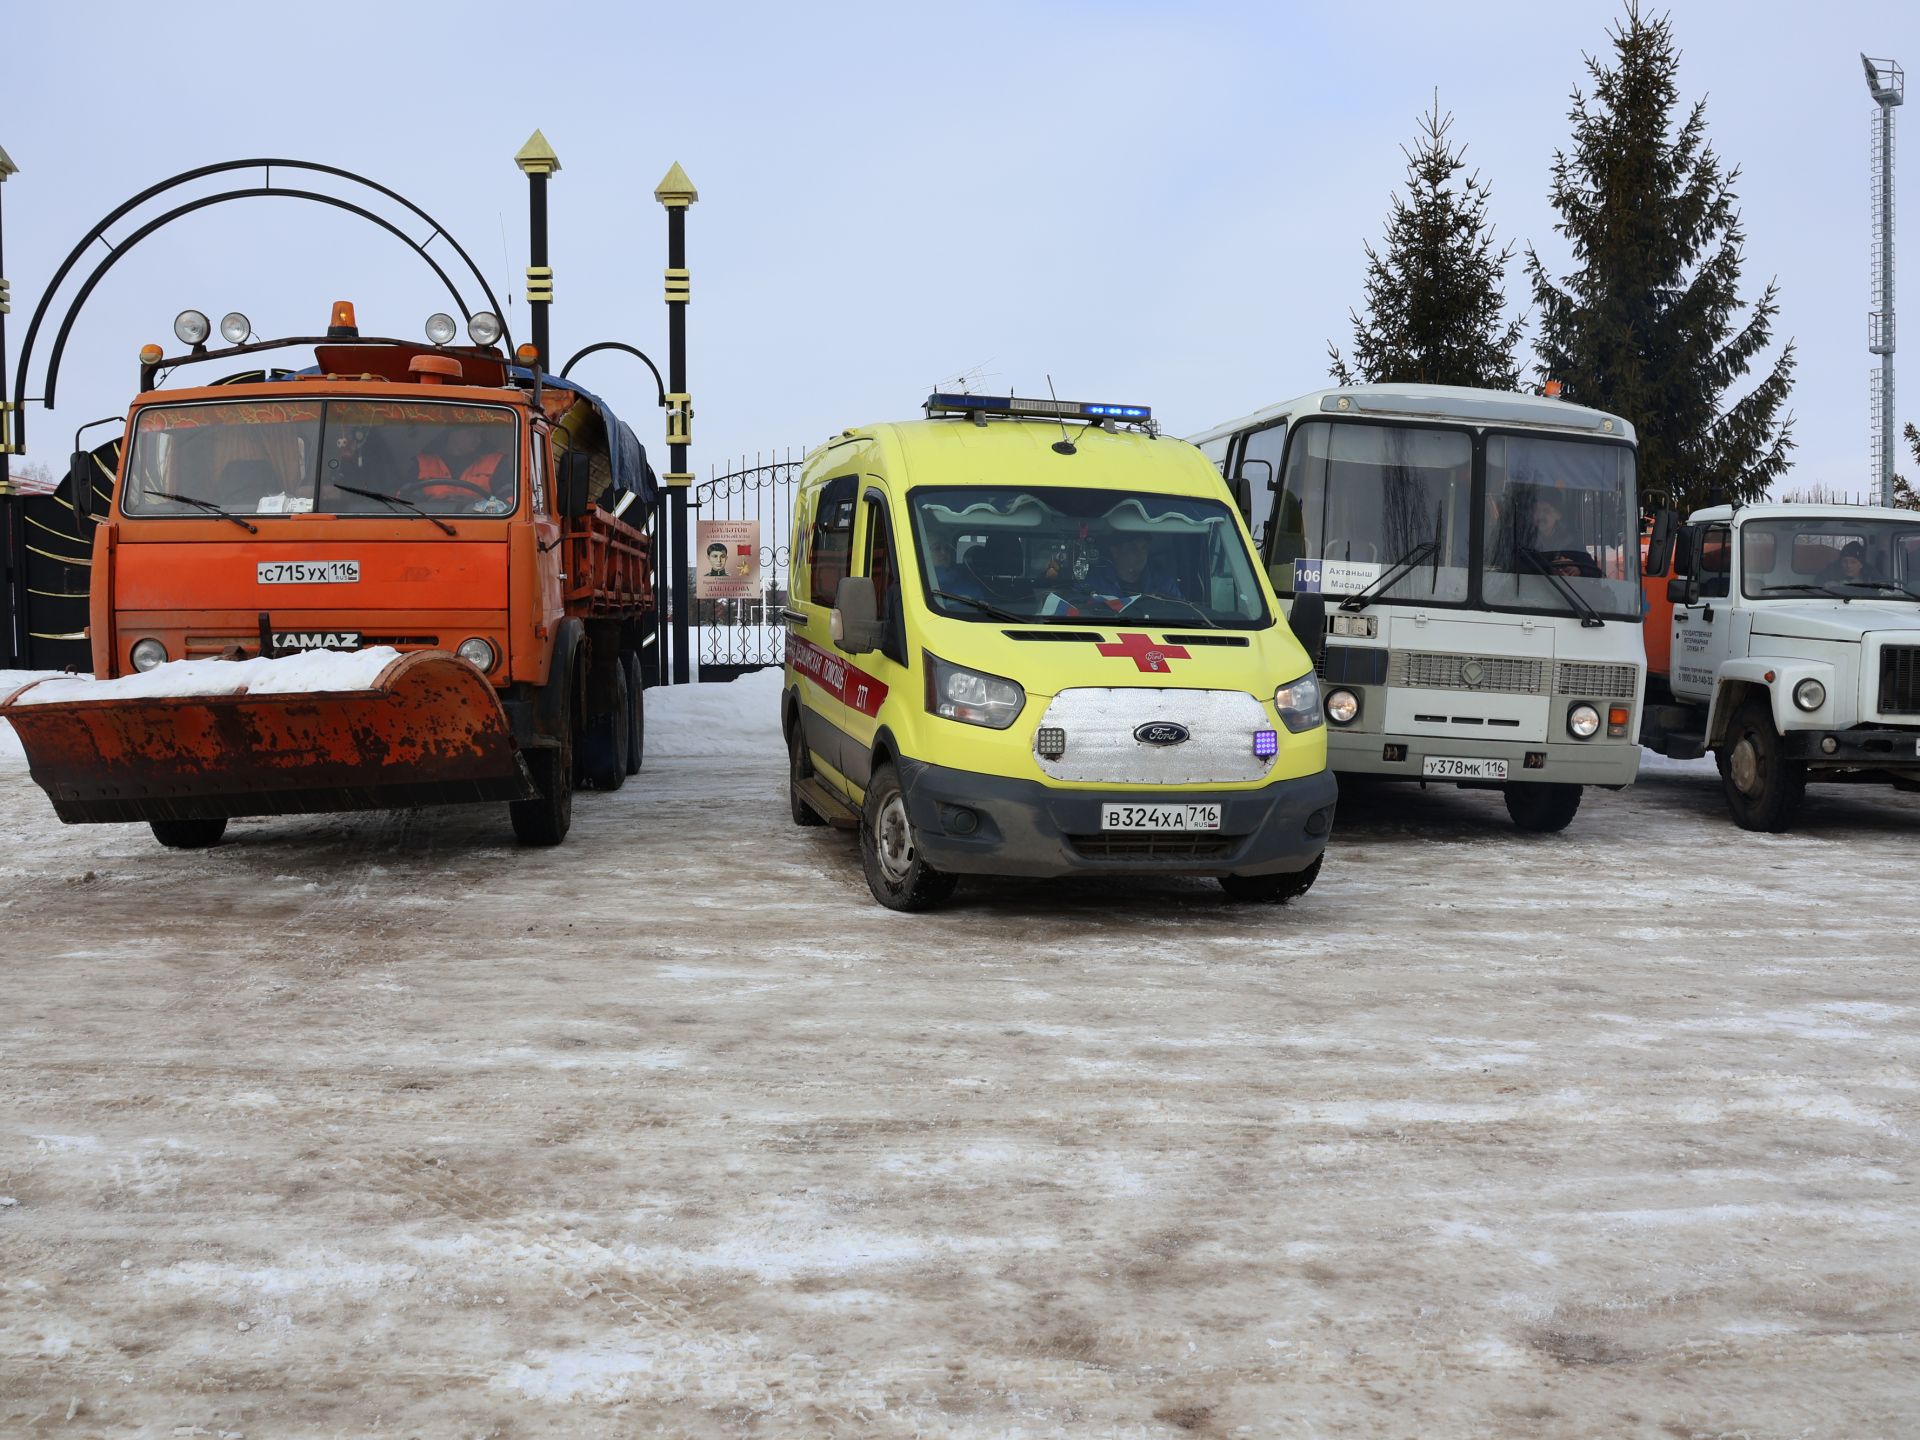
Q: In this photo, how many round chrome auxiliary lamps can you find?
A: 4